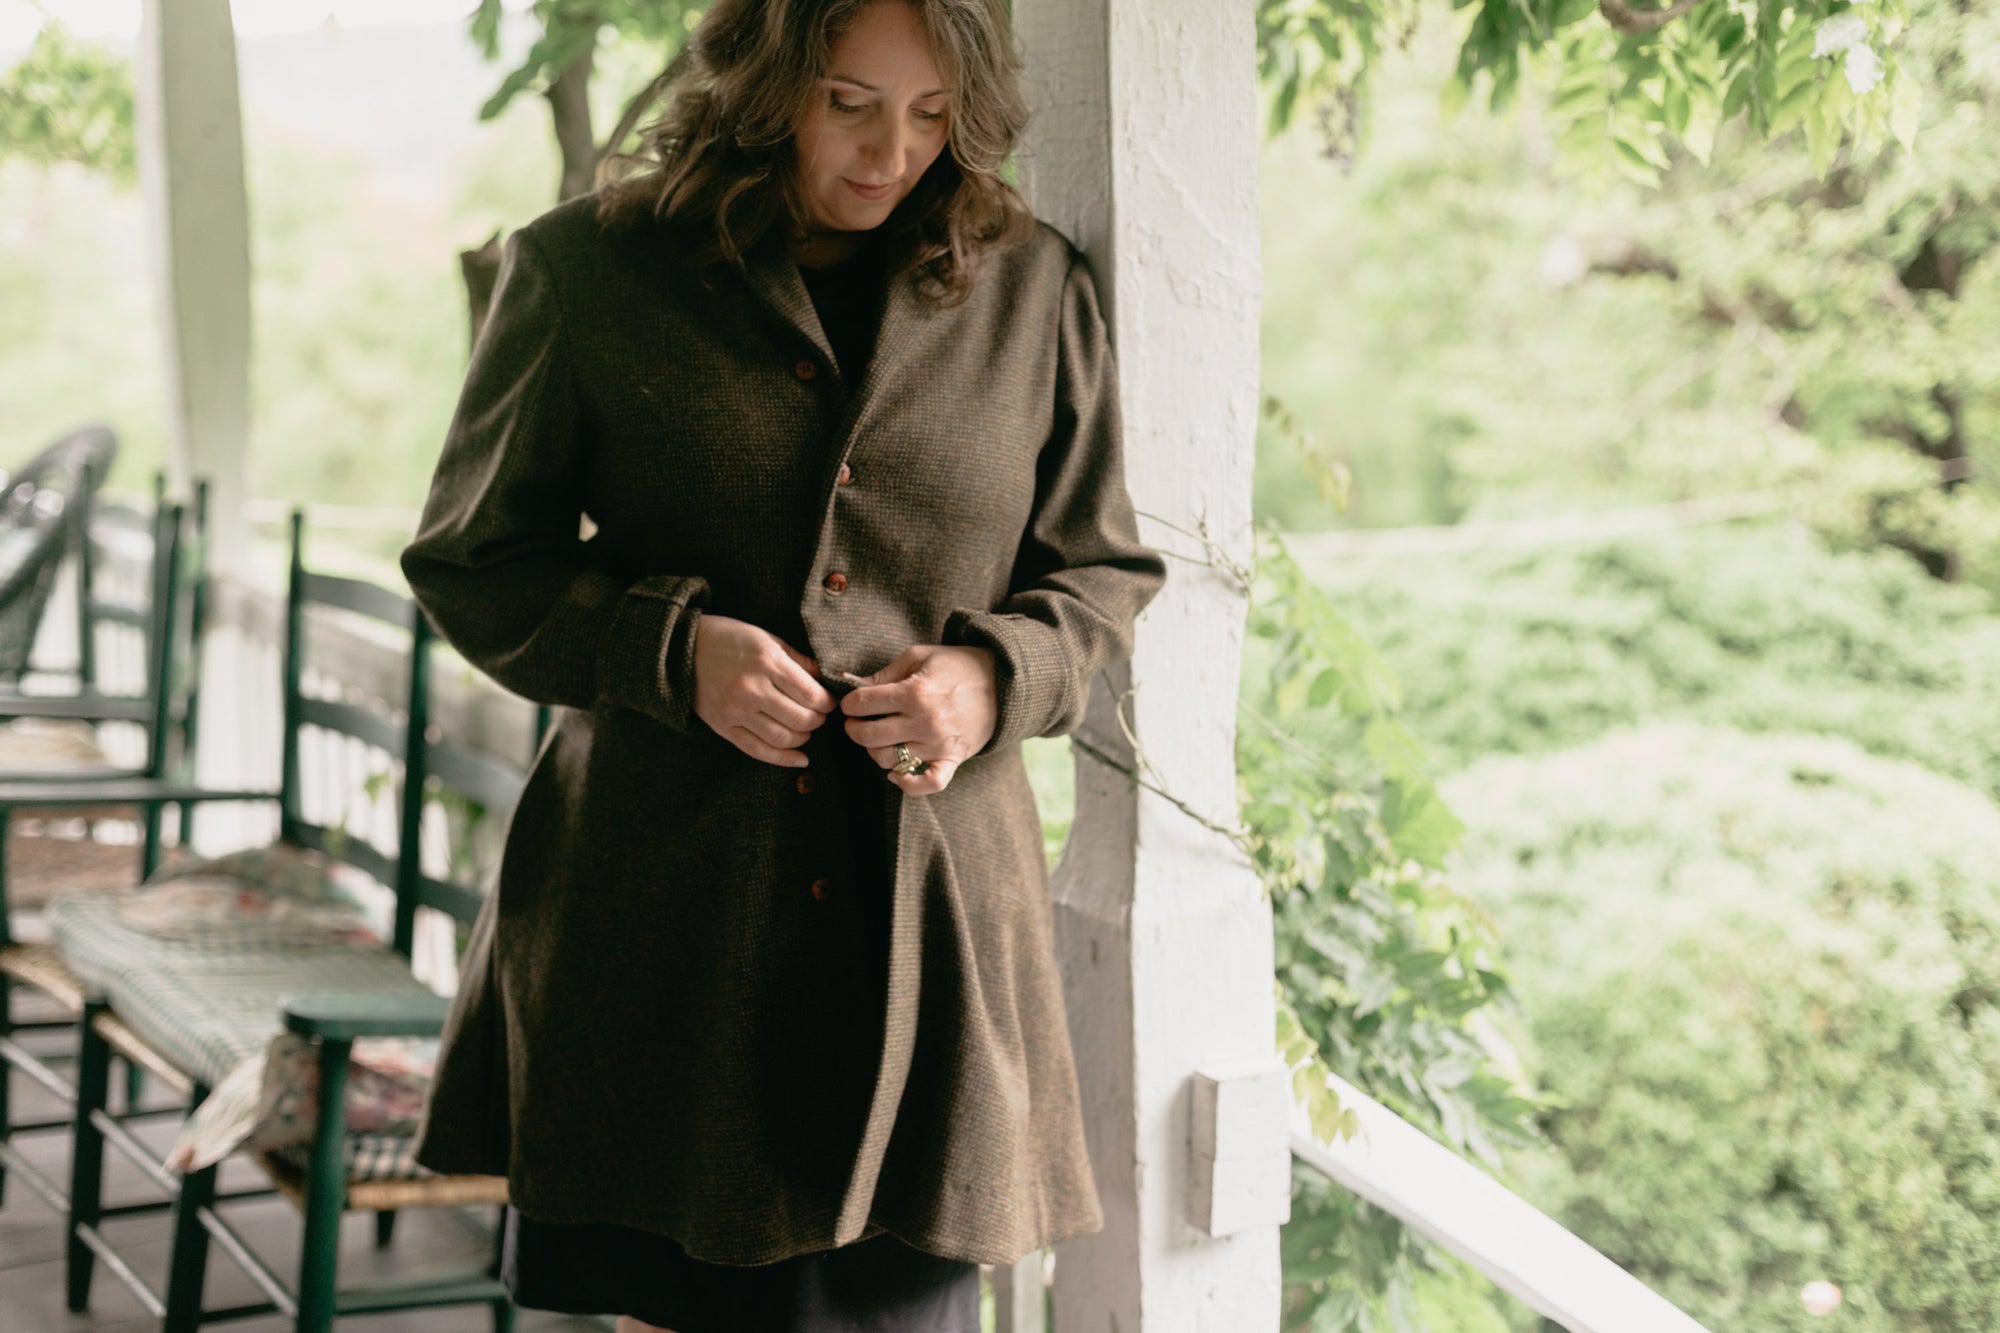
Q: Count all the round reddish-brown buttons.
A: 5